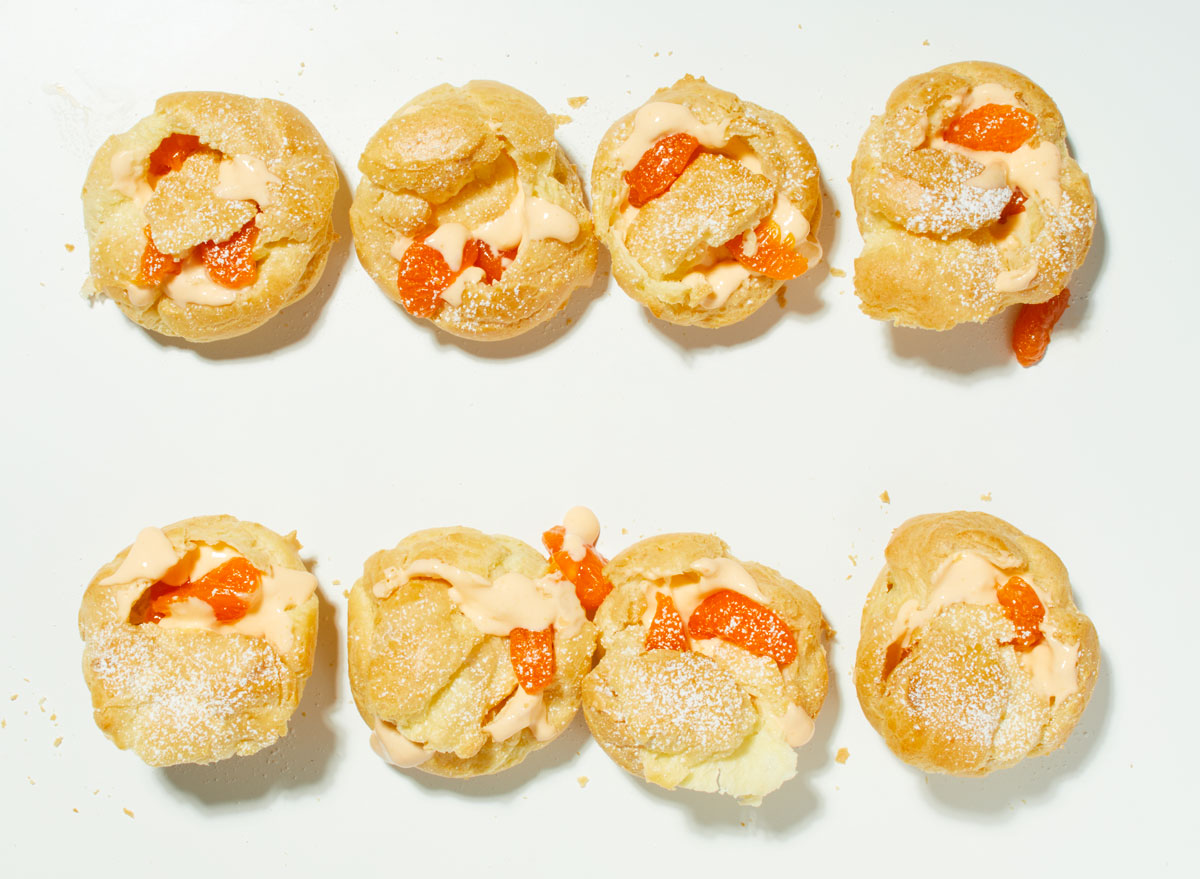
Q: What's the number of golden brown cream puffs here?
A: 8